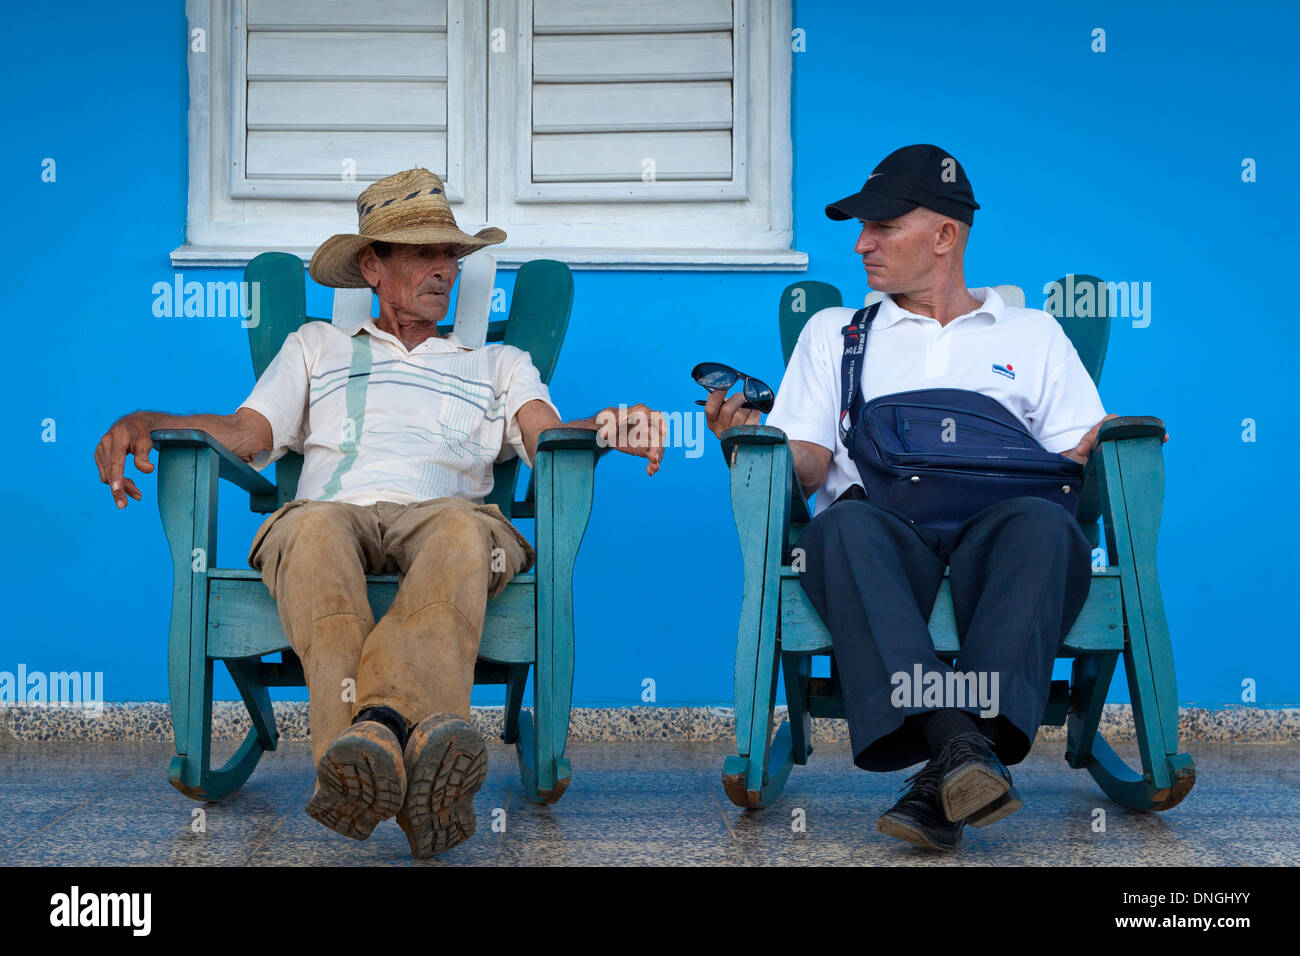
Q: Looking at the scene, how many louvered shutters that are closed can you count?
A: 2